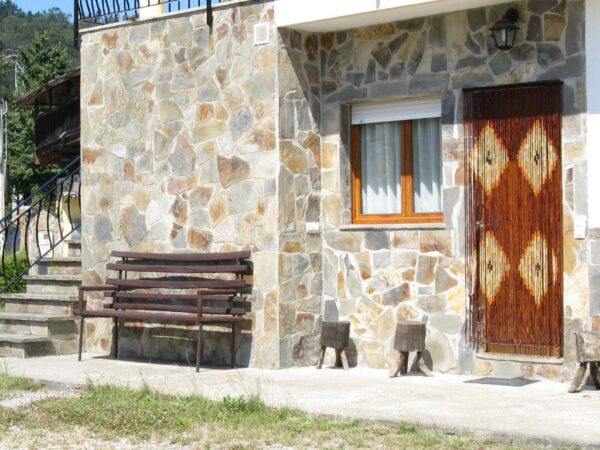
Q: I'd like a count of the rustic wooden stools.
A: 3